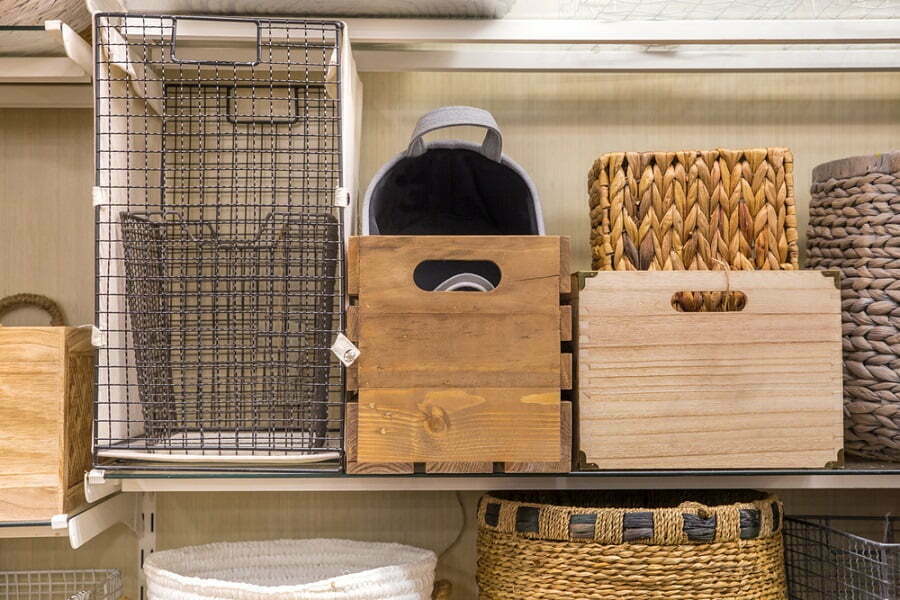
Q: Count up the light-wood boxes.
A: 2